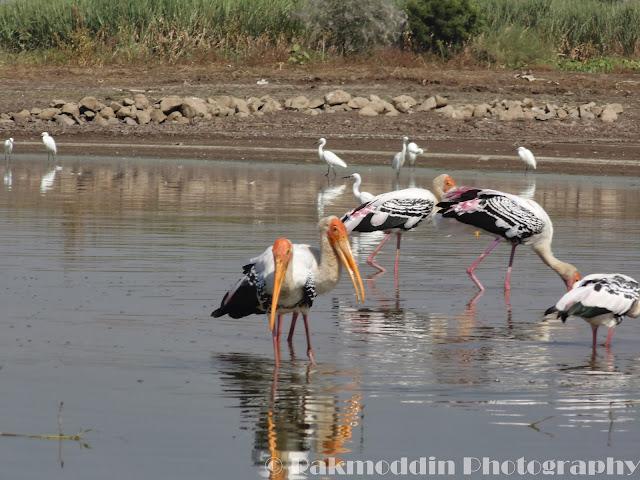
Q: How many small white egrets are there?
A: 7